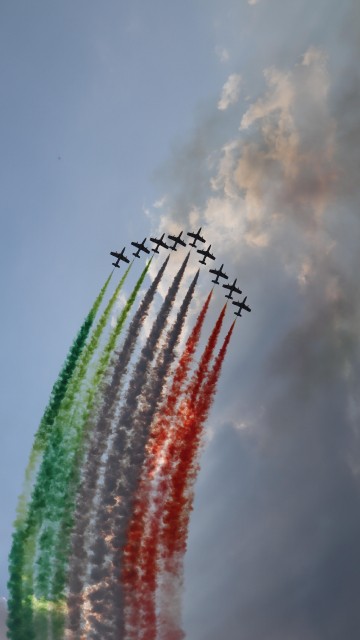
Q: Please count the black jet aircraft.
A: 9